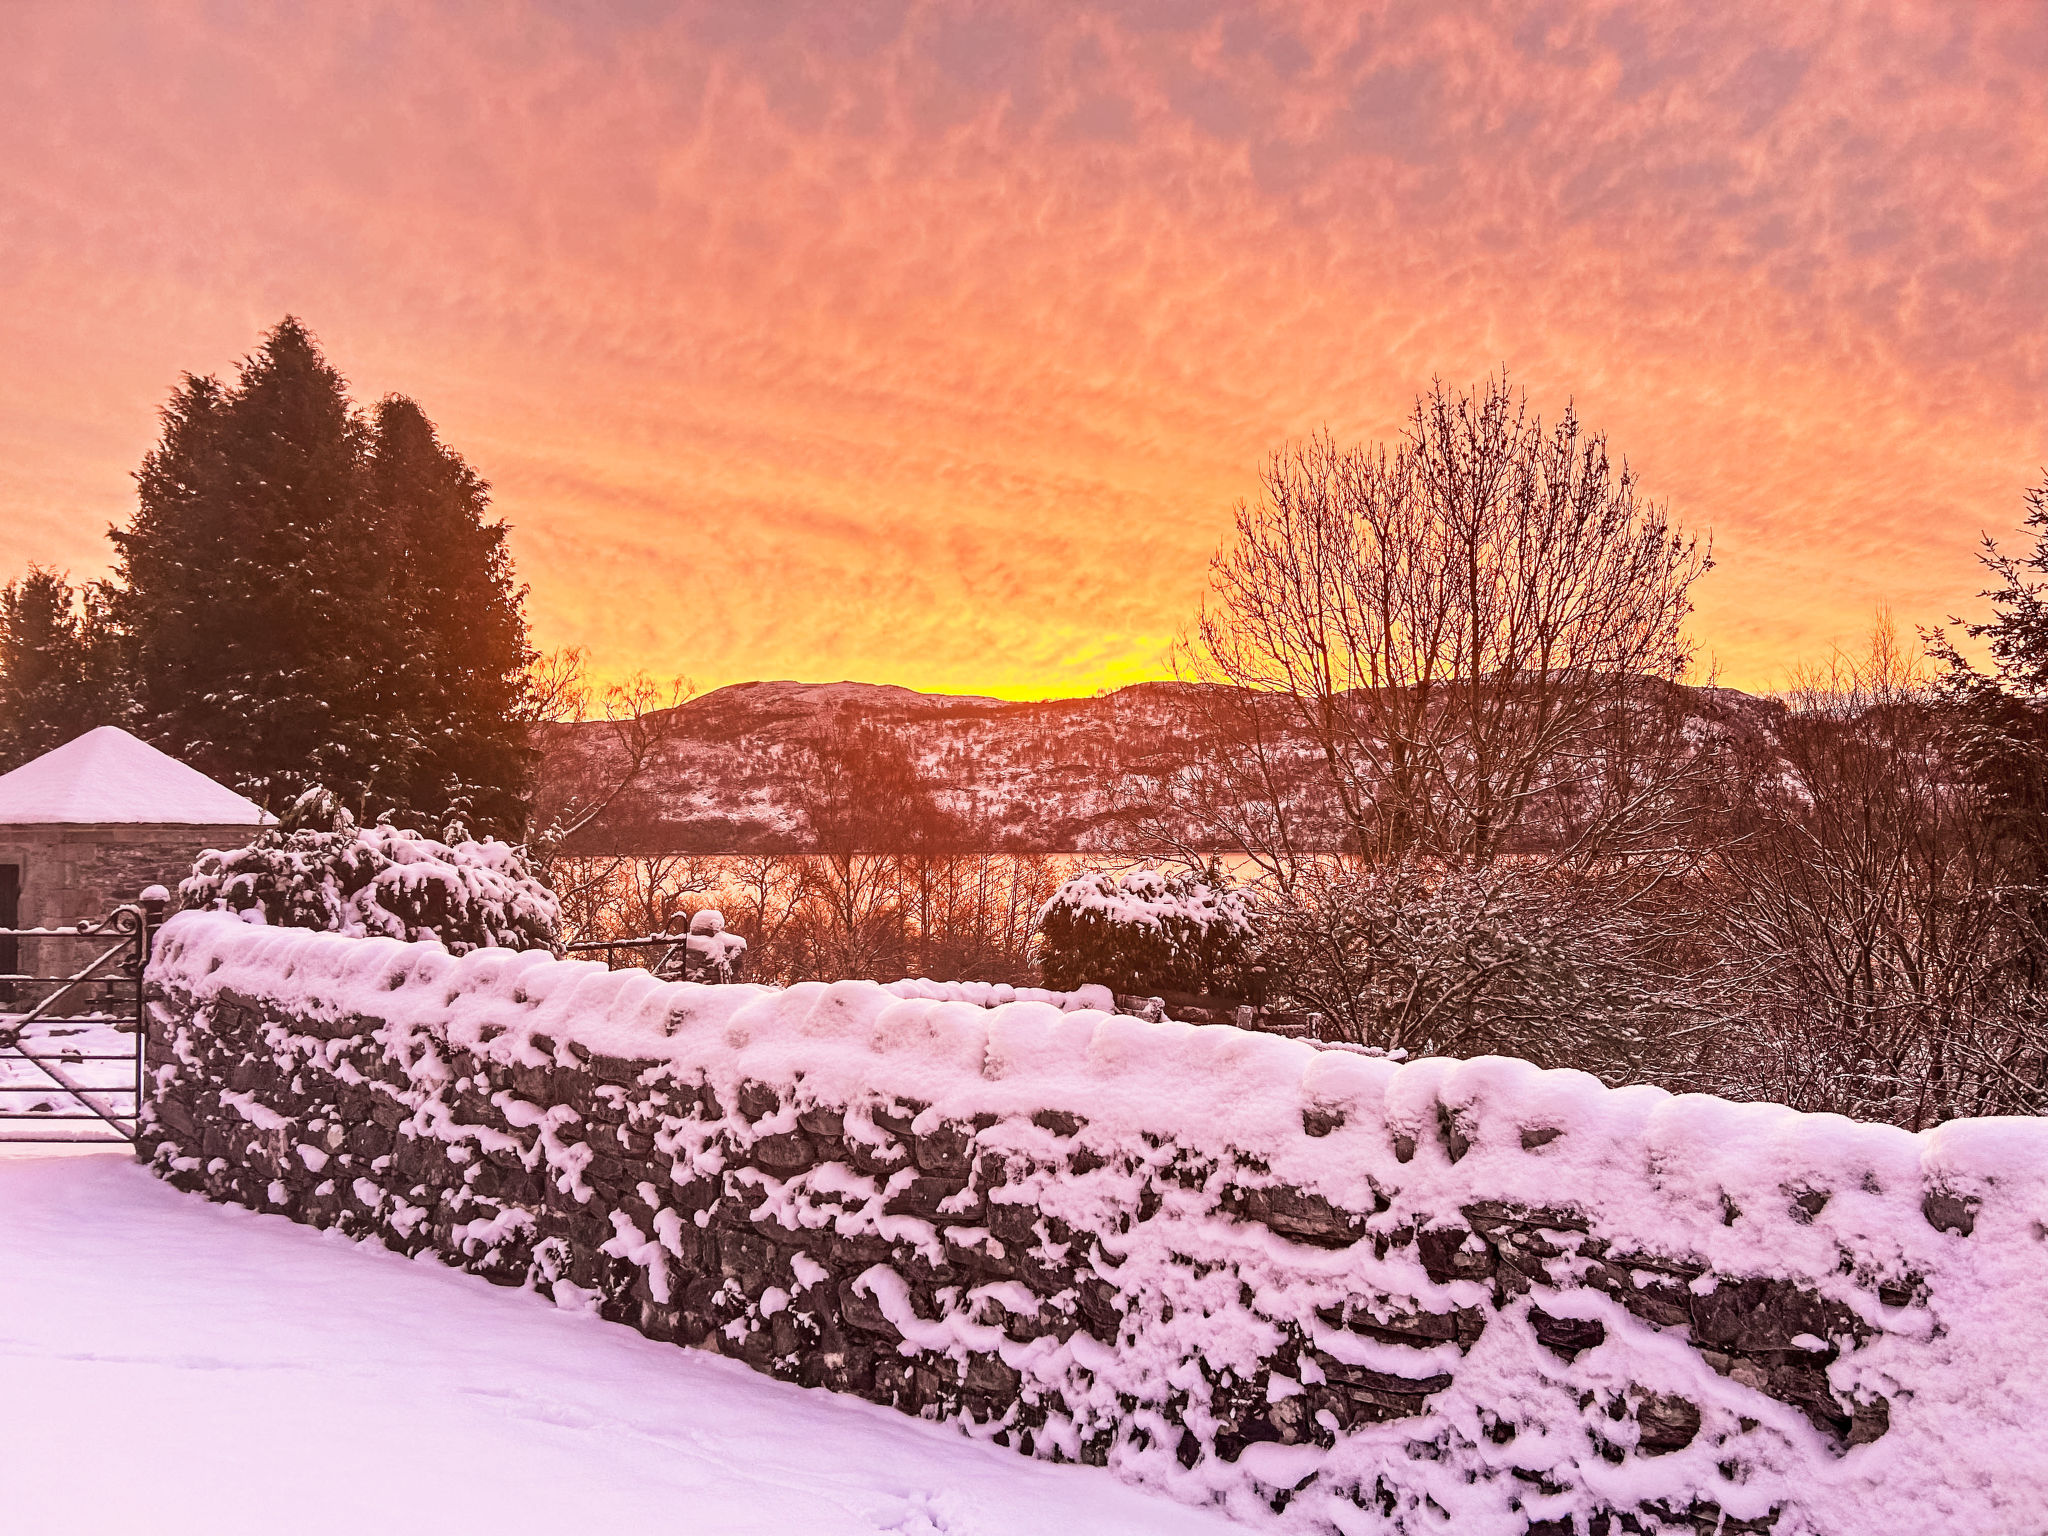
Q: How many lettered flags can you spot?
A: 0